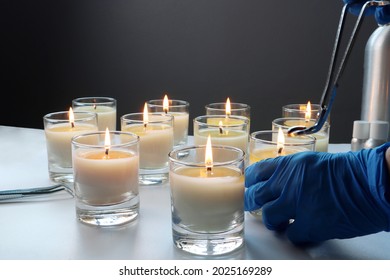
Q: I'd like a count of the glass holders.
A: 11